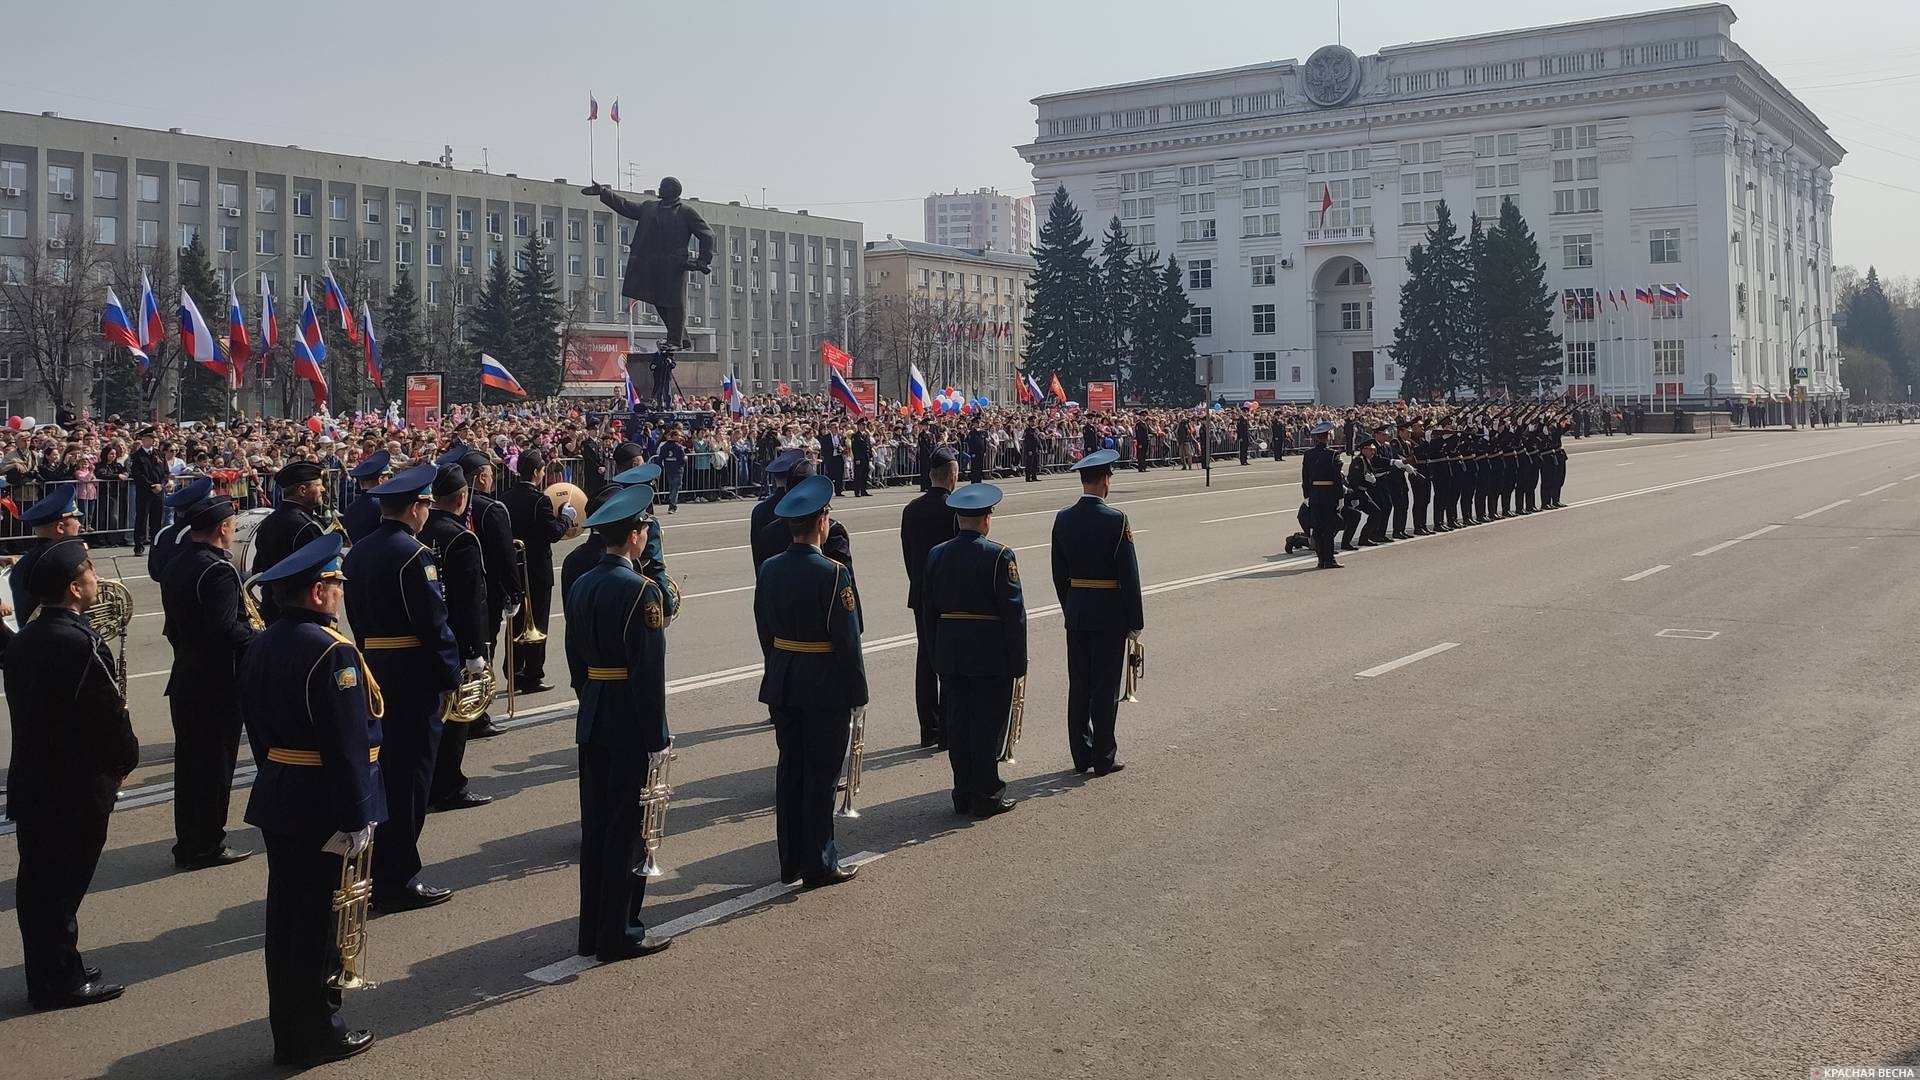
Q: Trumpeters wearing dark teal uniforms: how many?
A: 4